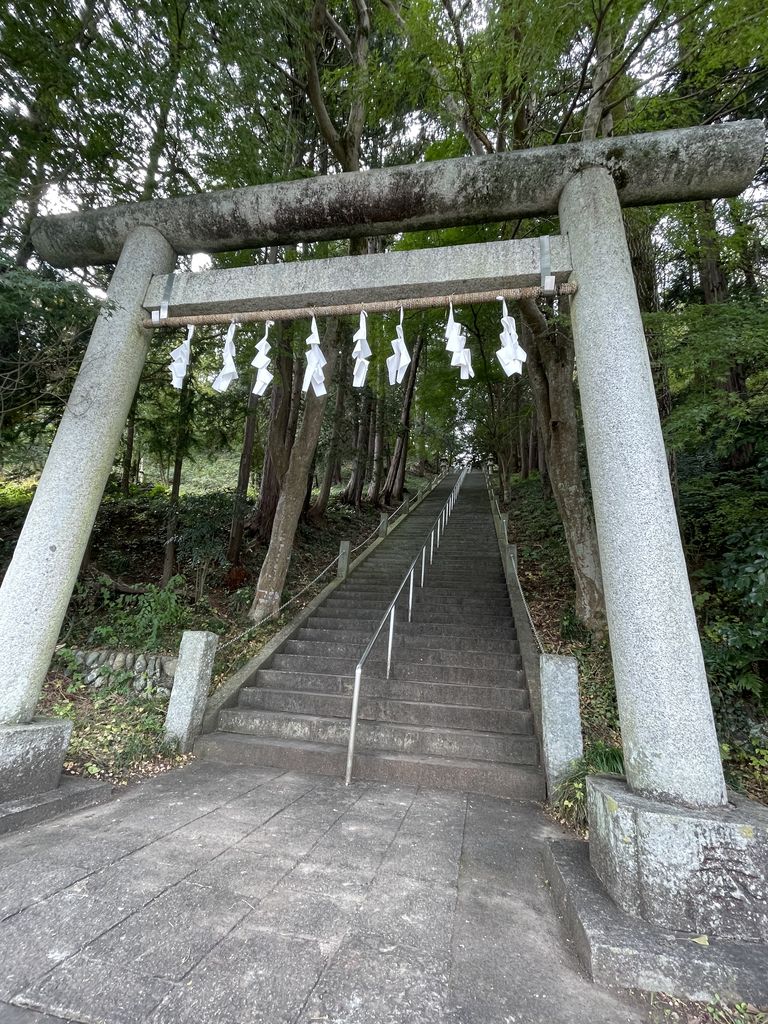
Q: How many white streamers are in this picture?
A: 8